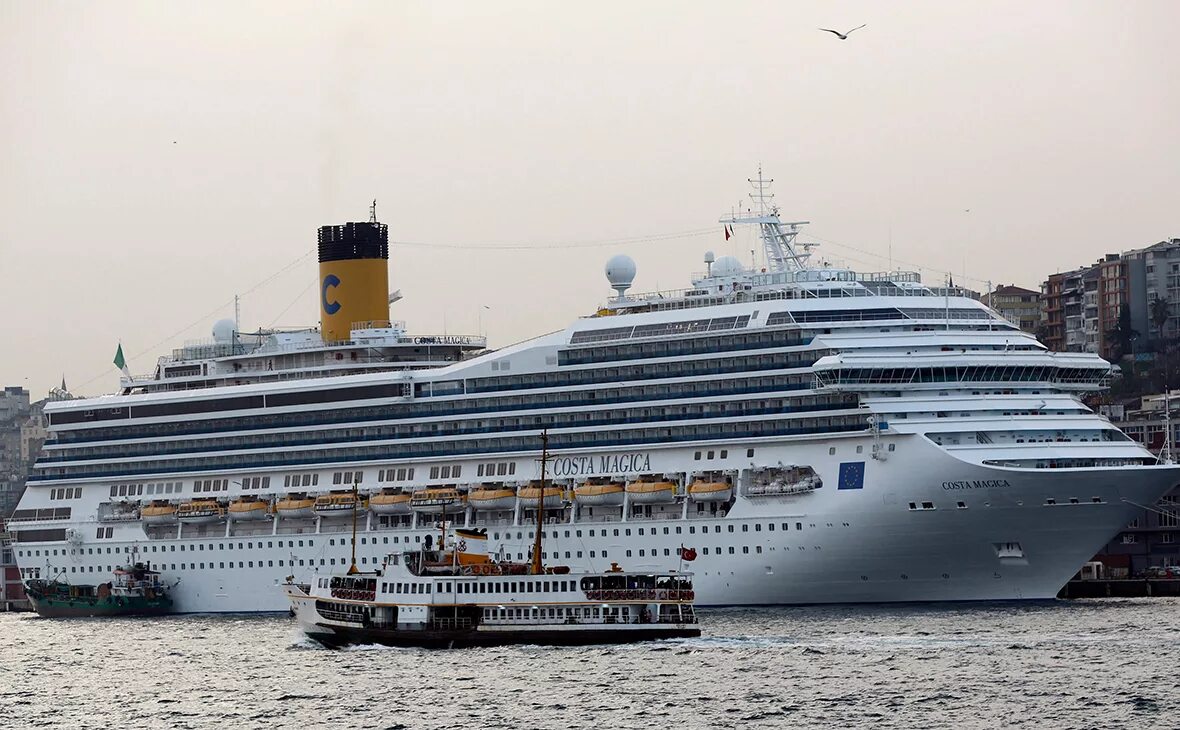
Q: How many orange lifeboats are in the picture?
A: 12